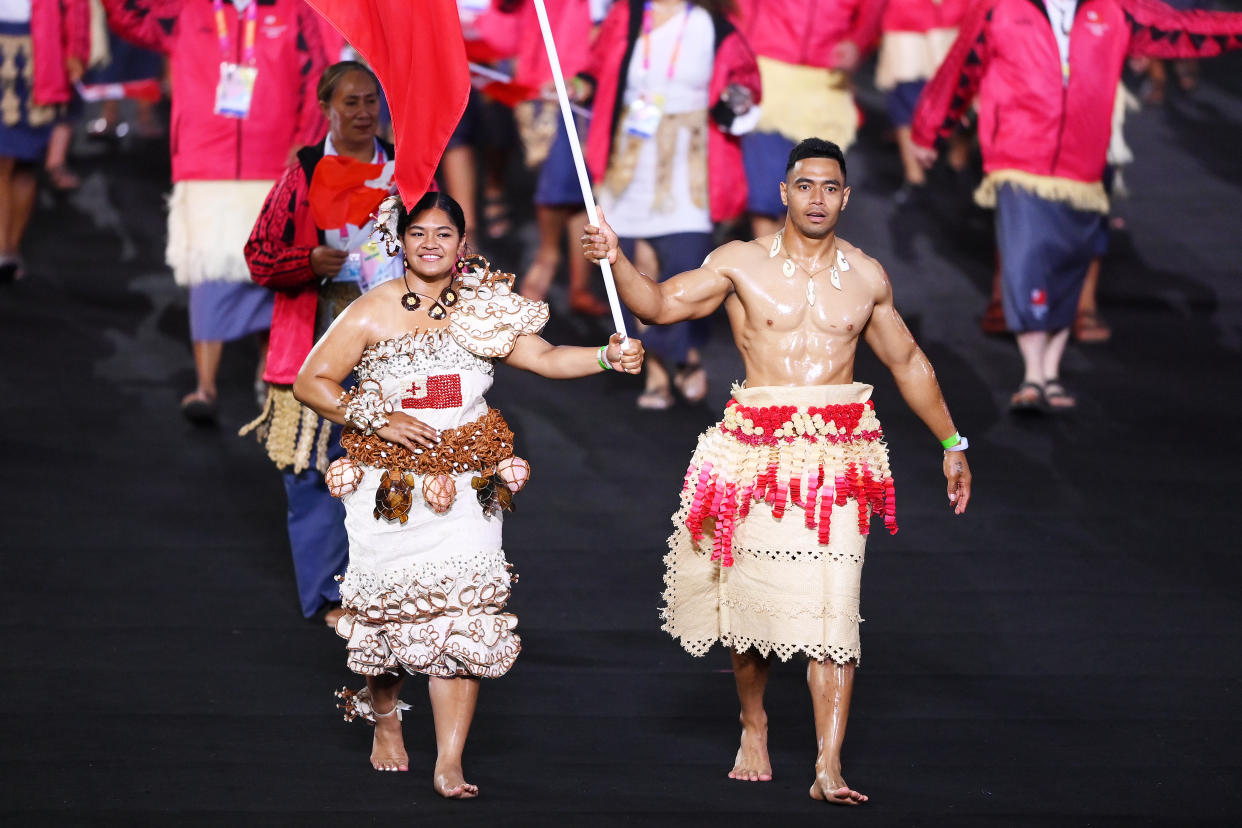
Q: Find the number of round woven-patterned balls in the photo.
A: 3